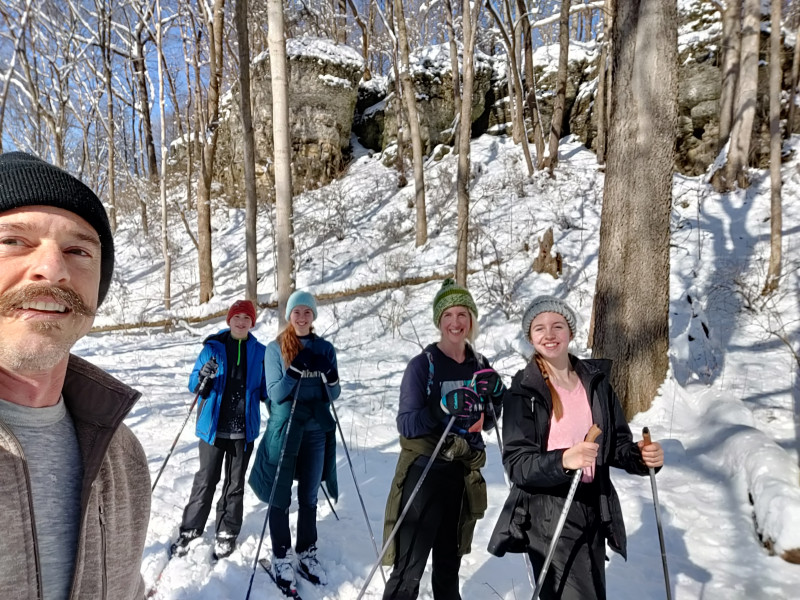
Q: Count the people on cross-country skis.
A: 4